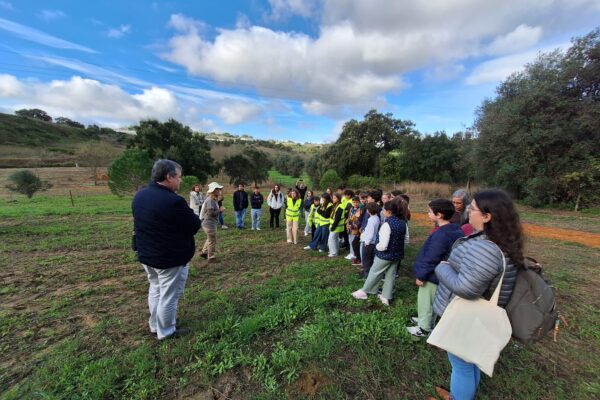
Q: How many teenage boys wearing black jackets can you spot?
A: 2